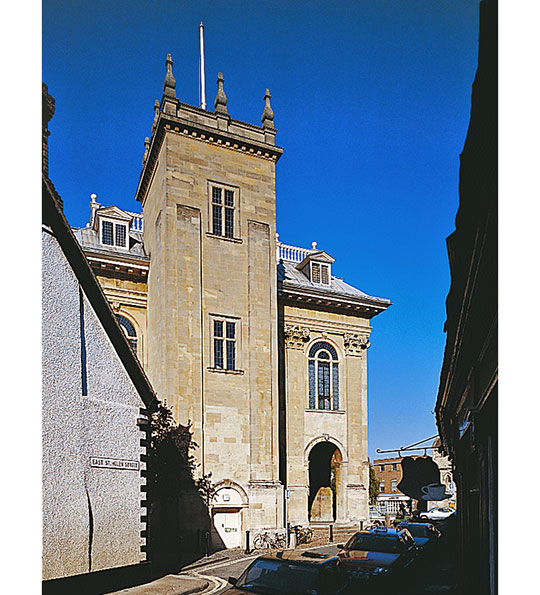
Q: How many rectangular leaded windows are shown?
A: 4